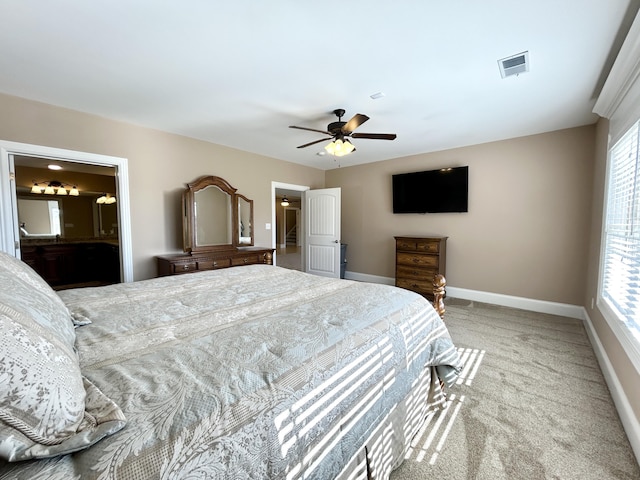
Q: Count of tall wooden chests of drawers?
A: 1